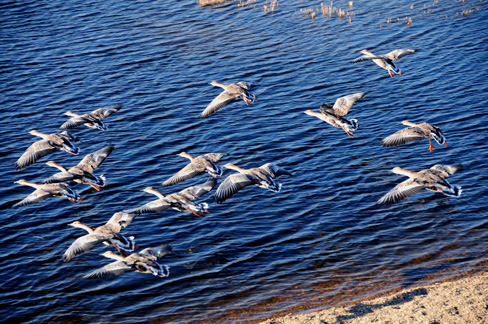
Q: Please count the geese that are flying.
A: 14